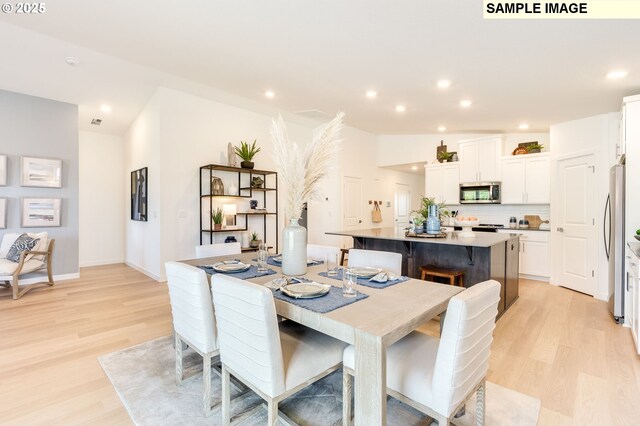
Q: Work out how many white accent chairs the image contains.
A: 1